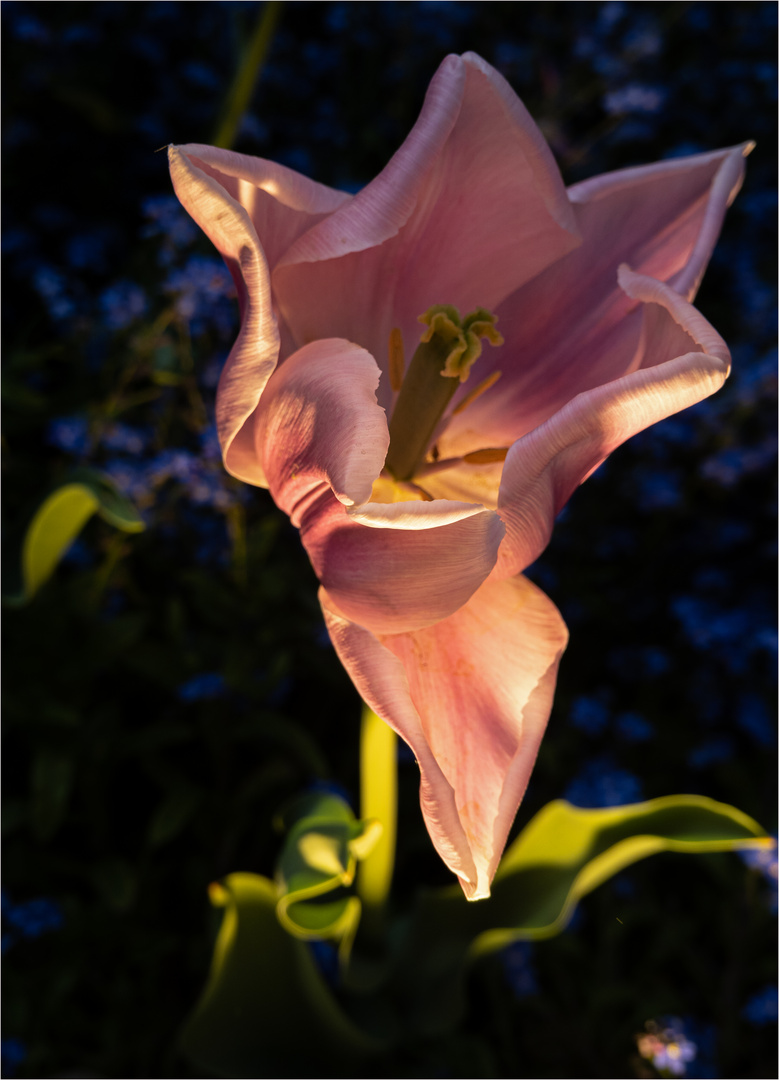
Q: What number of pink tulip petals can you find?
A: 6